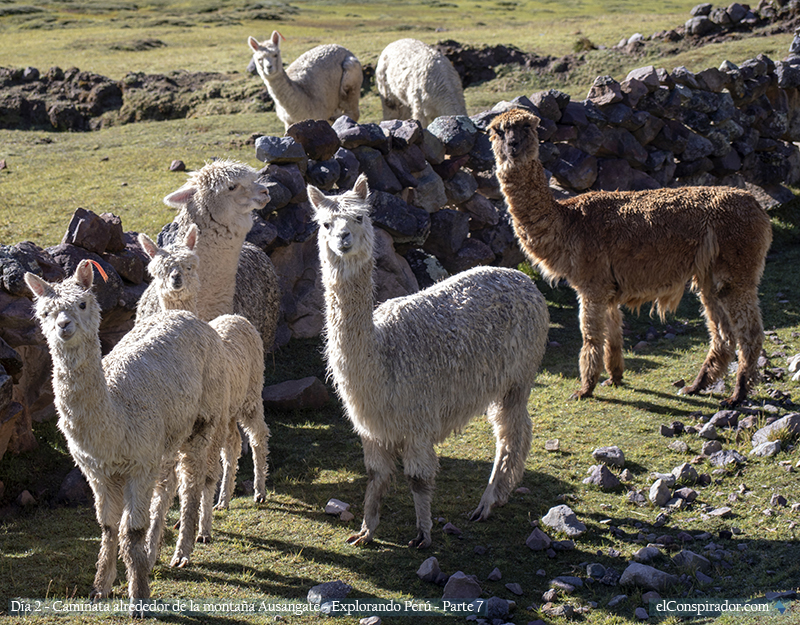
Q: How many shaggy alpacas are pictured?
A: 7